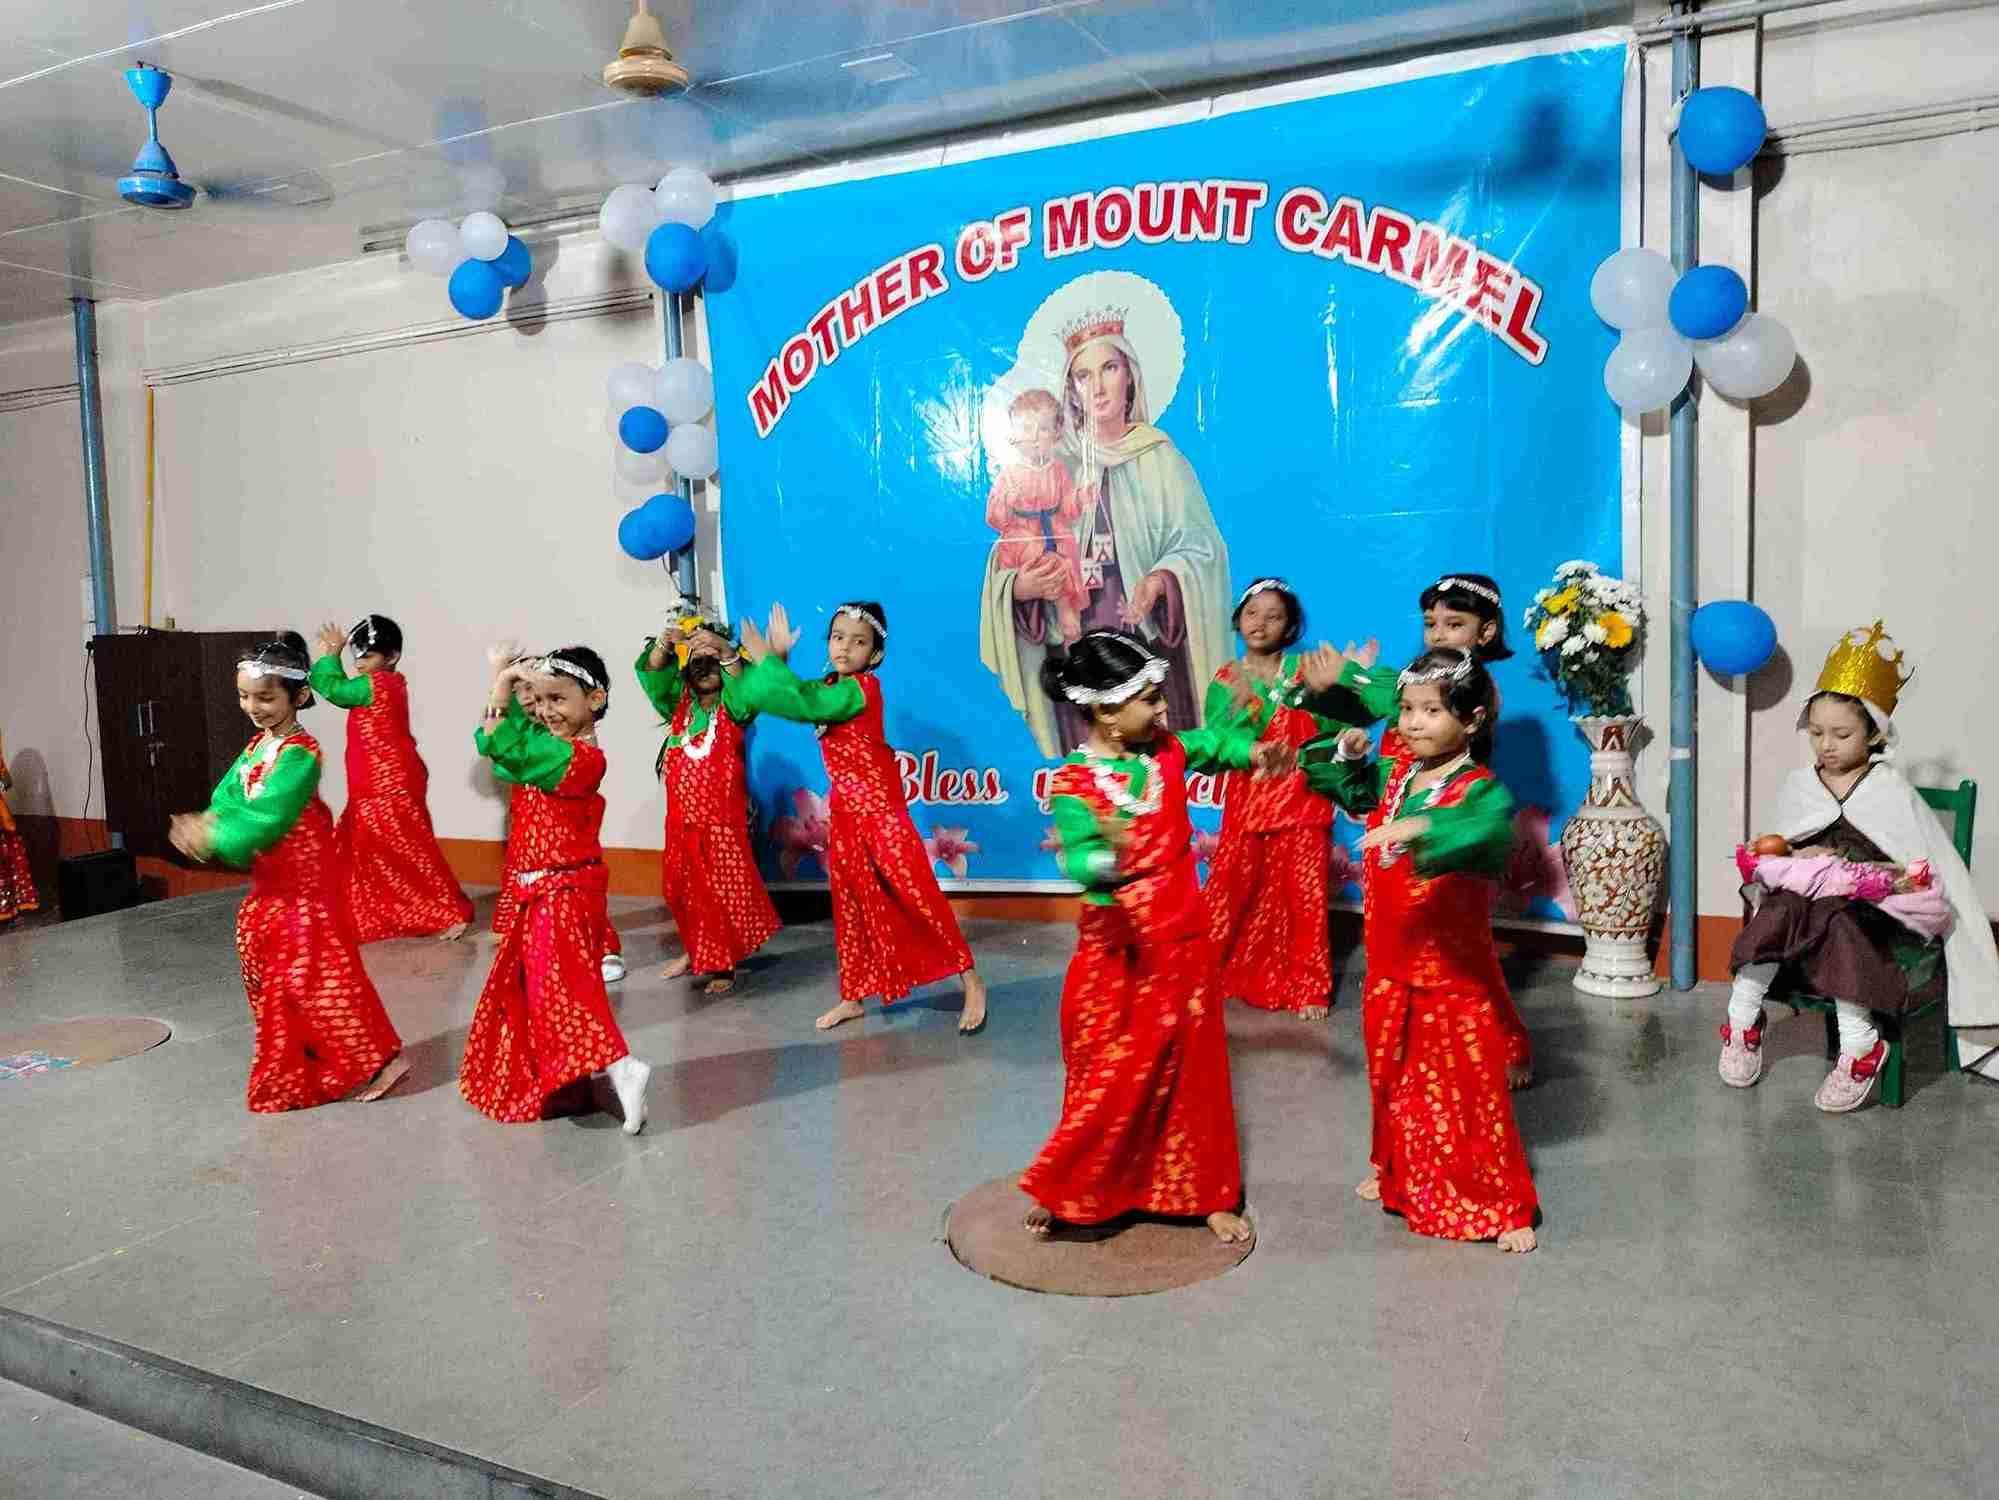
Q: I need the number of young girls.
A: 11